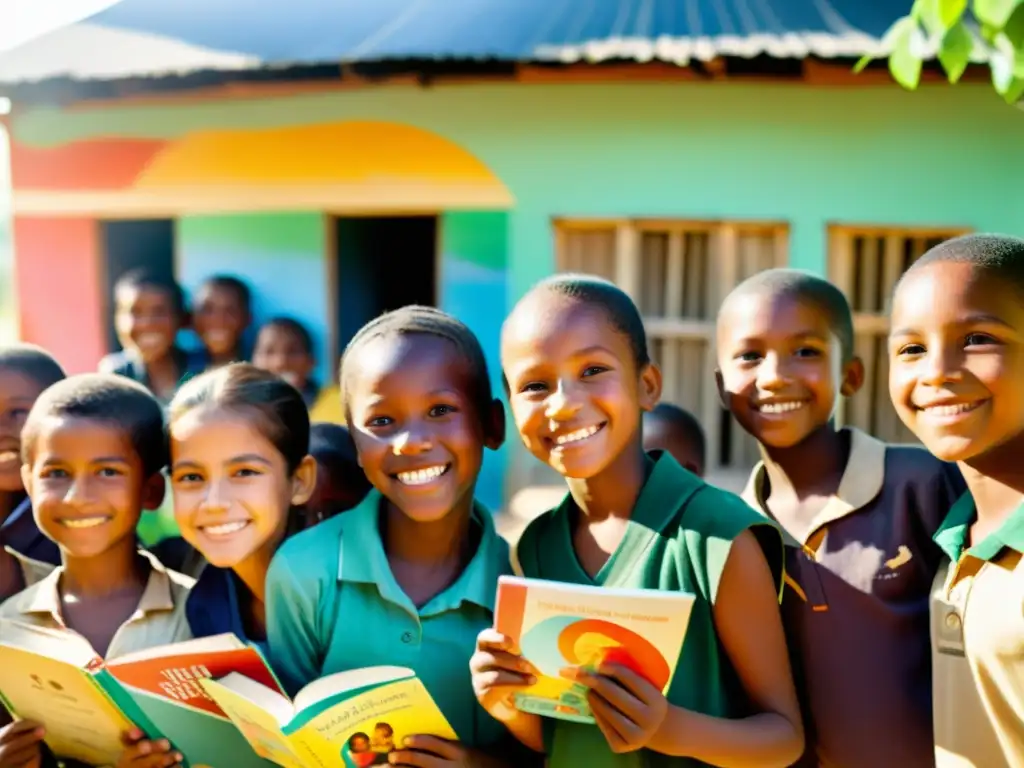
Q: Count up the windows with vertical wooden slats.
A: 2